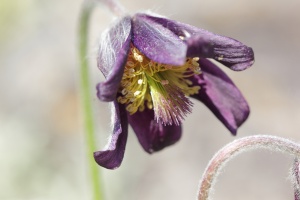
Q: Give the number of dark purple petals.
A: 6